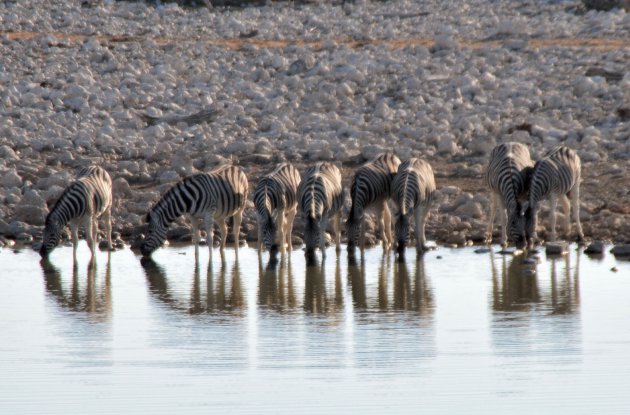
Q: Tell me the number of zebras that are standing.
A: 8